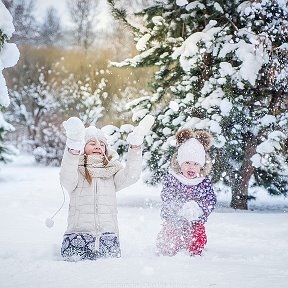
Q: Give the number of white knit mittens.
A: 2